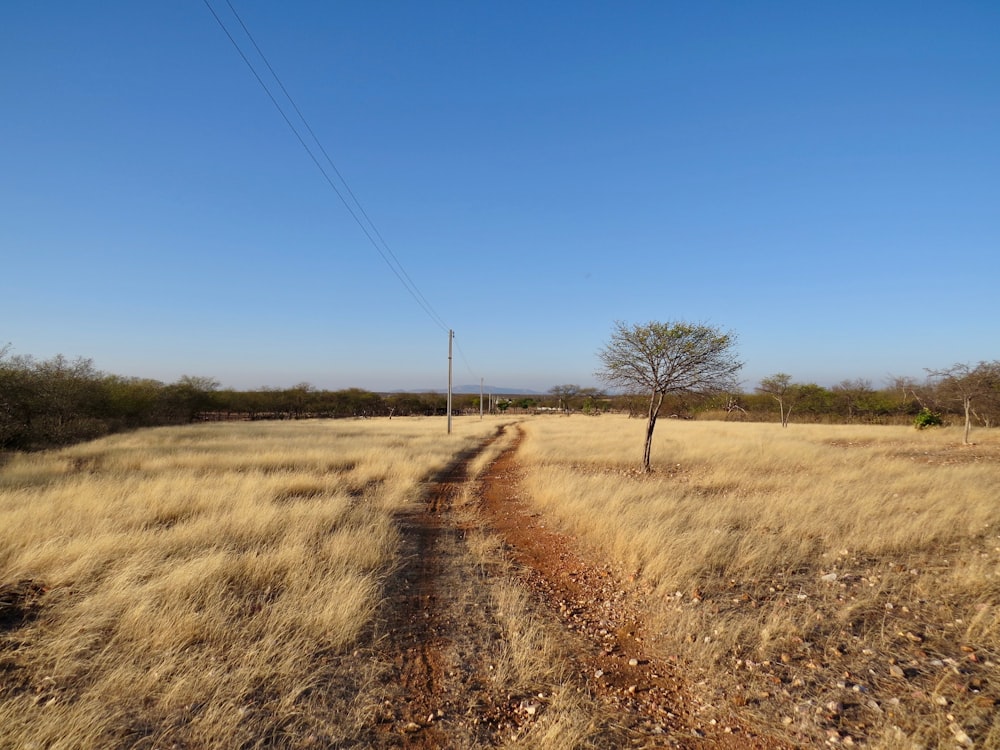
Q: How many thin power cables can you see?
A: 2